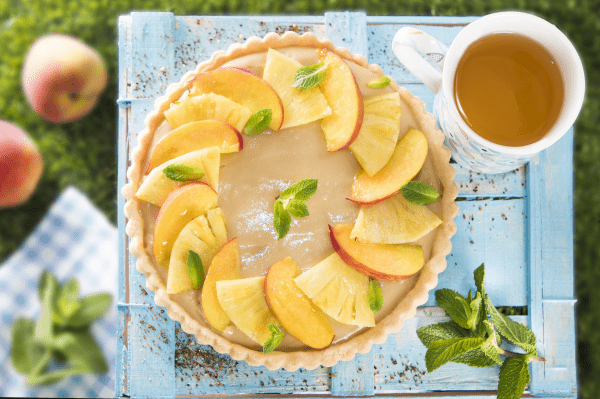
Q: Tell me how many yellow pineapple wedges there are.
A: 8